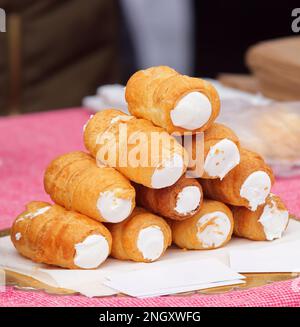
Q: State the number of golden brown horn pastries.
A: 10